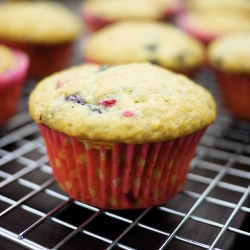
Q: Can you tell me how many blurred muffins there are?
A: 7